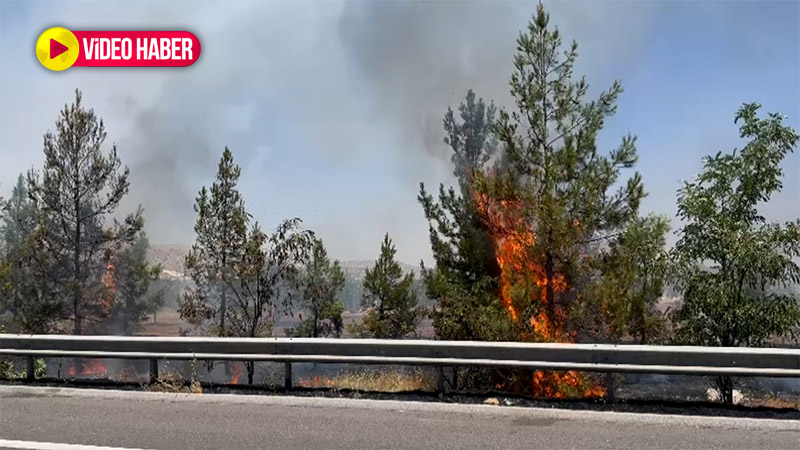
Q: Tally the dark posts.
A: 5